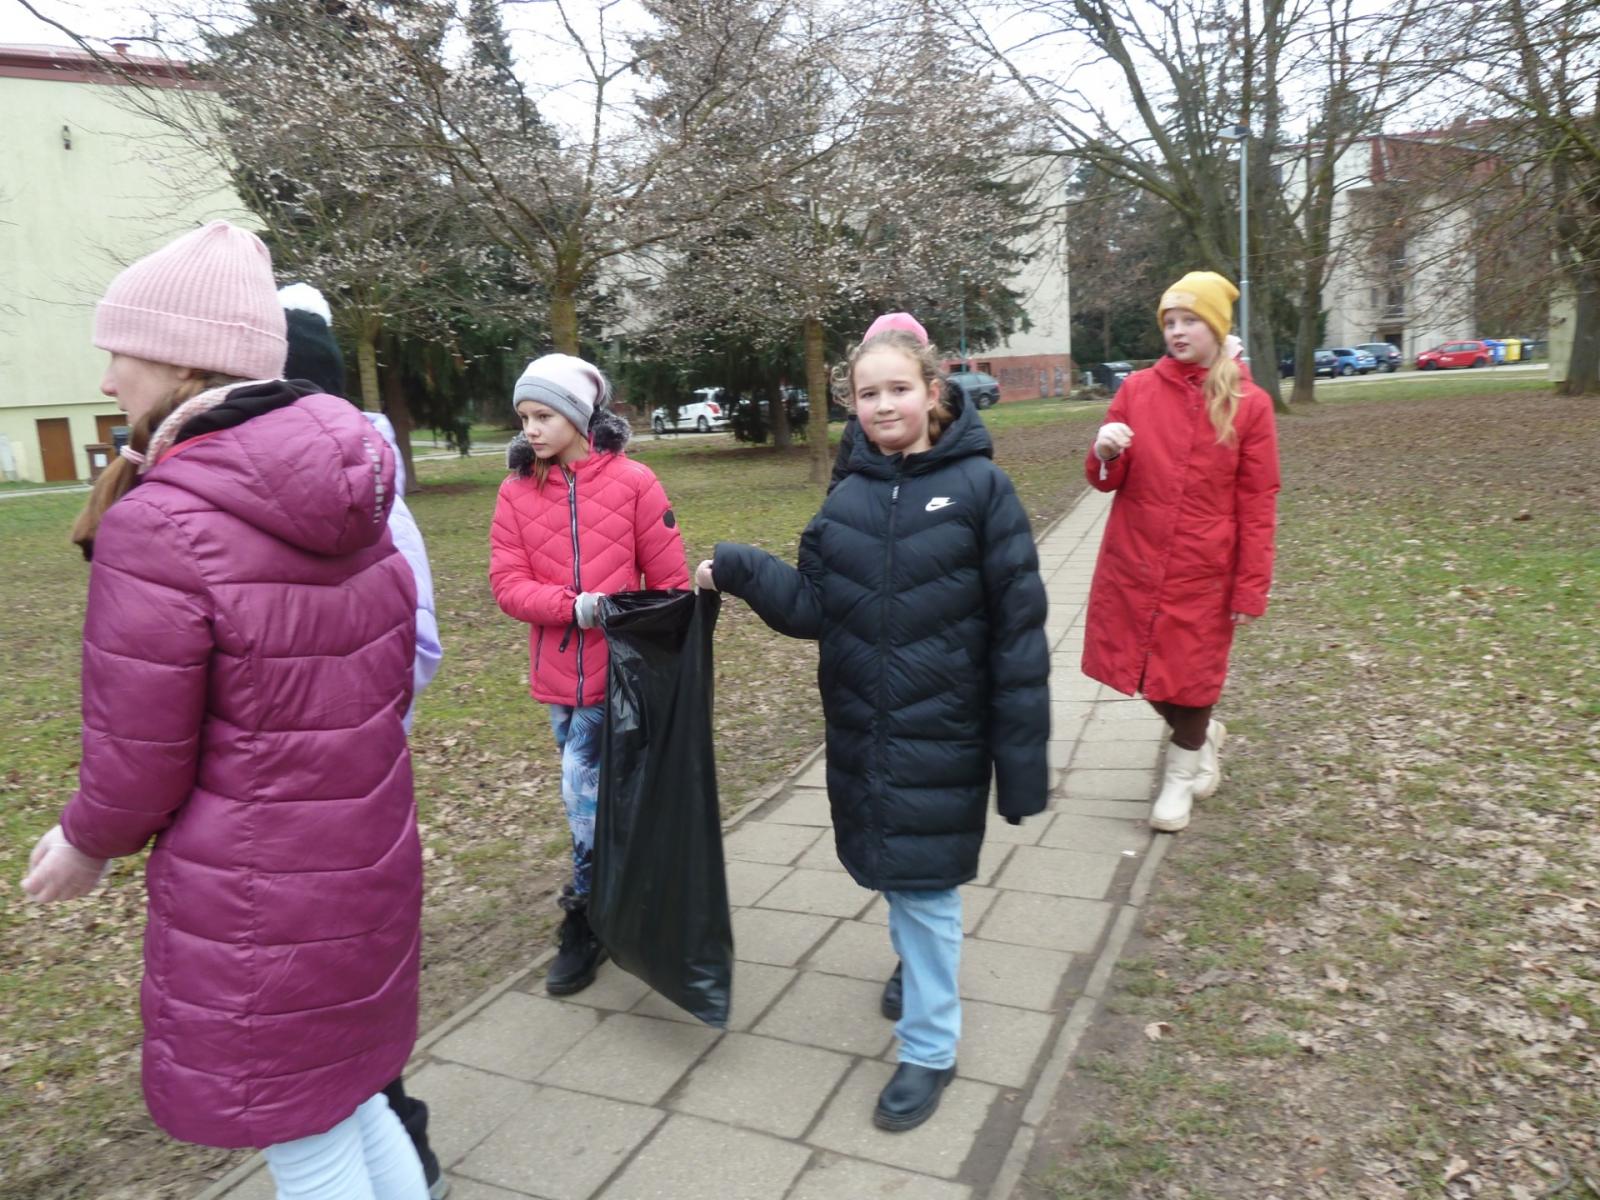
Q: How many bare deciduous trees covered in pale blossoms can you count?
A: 3